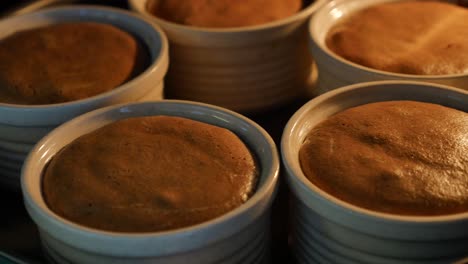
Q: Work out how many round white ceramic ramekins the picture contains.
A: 5